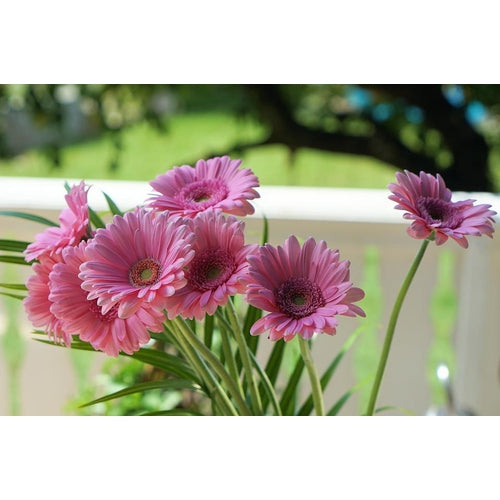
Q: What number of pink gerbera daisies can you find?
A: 8